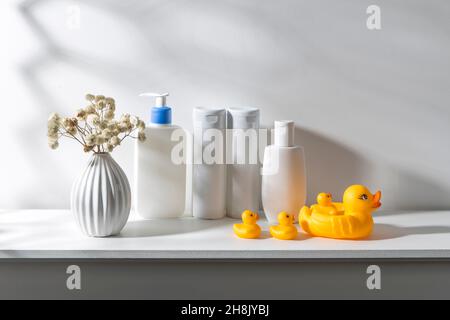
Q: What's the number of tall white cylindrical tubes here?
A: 2